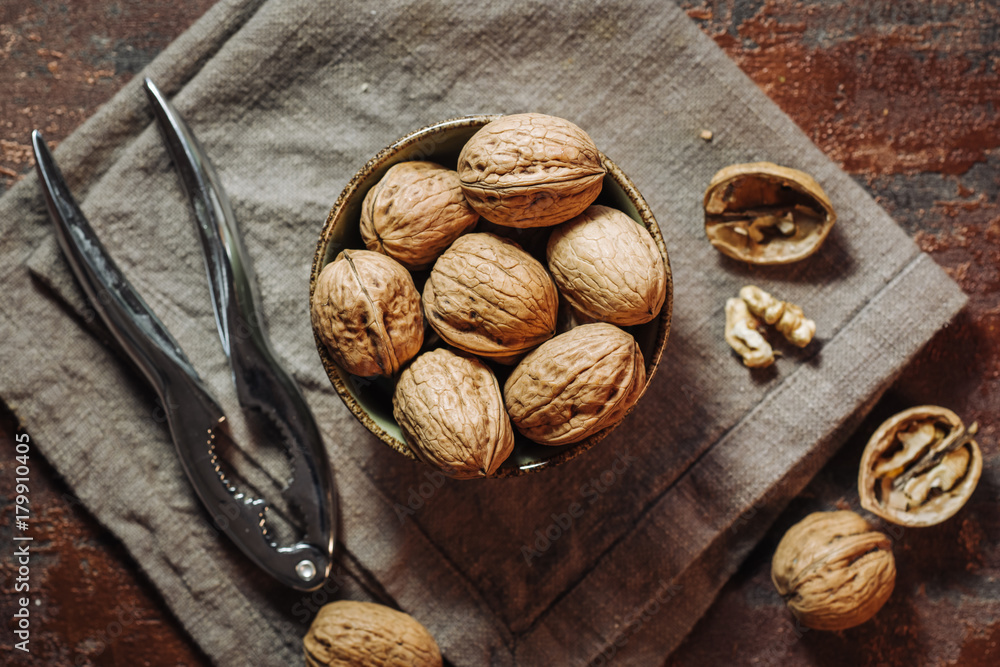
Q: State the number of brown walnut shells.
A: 11